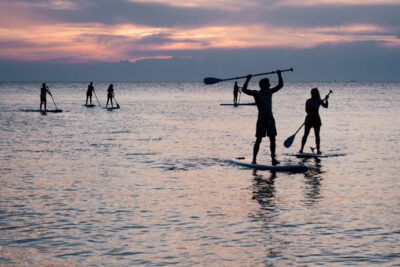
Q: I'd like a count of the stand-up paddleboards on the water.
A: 6